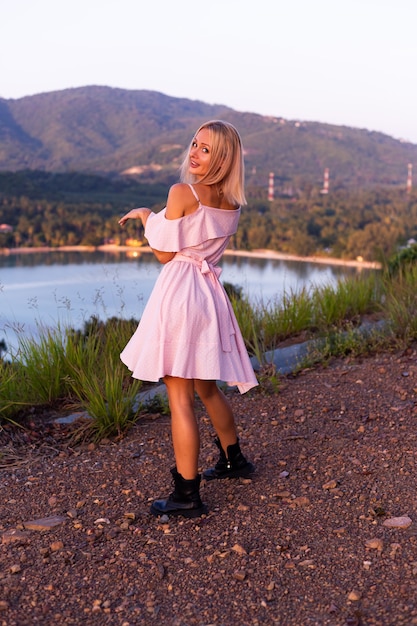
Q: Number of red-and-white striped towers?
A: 3